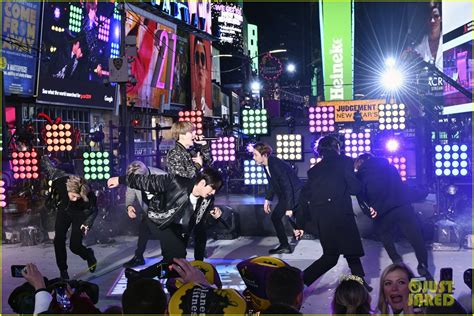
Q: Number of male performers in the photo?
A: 7